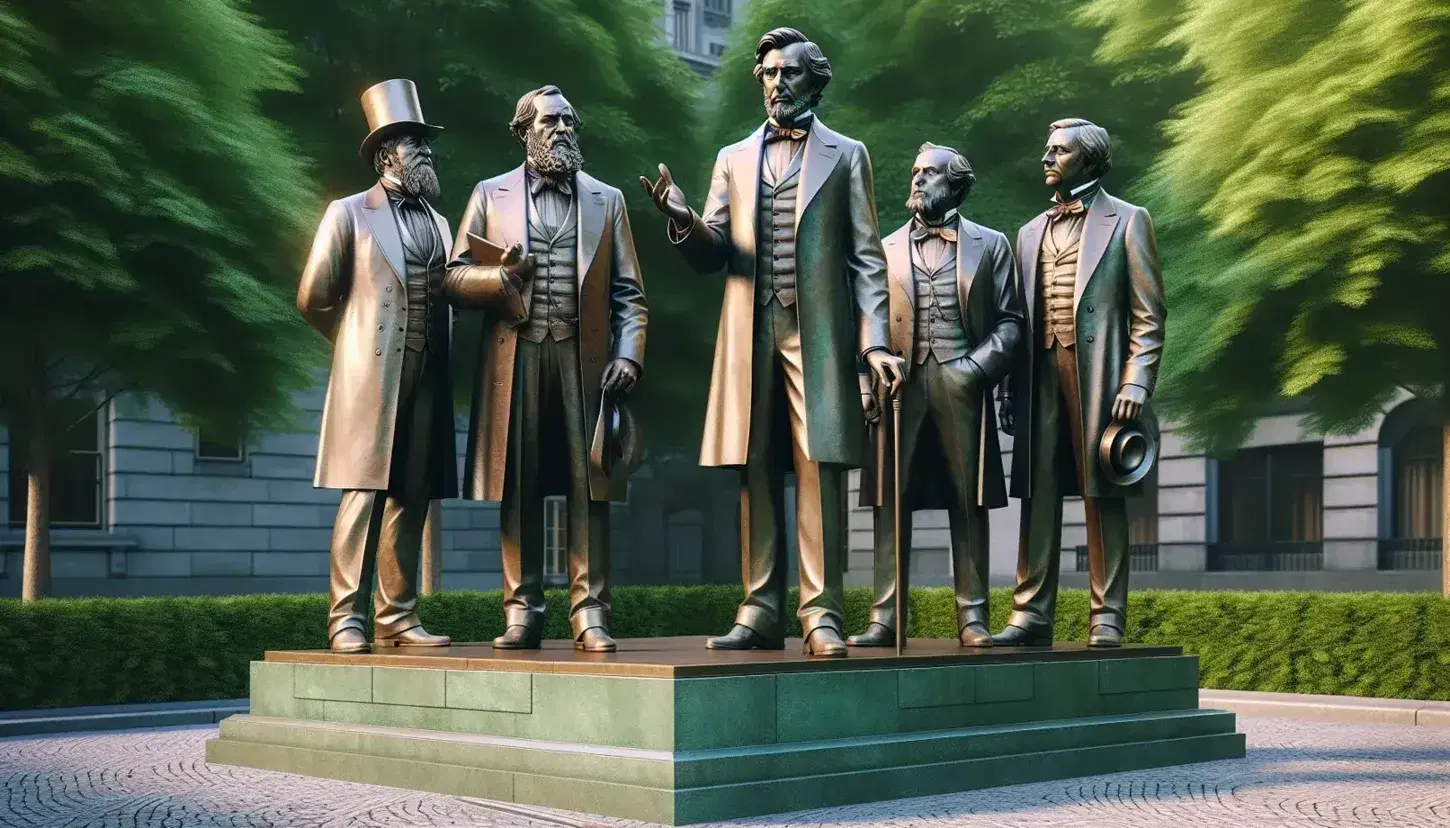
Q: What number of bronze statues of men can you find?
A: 5